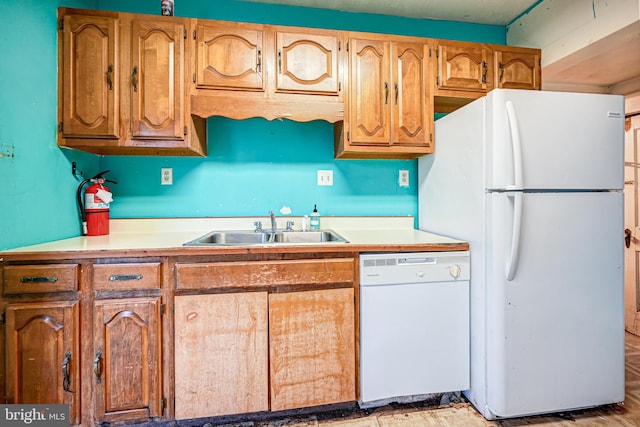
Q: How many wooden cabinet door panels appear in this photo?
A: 12